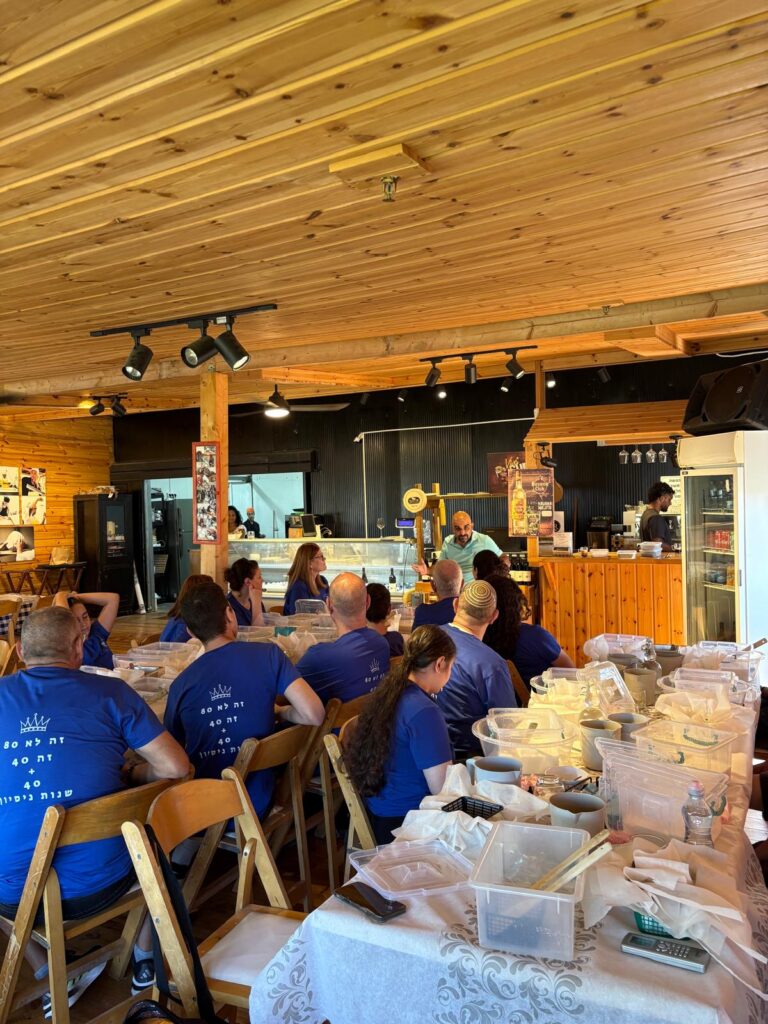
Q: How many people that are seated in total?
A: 13